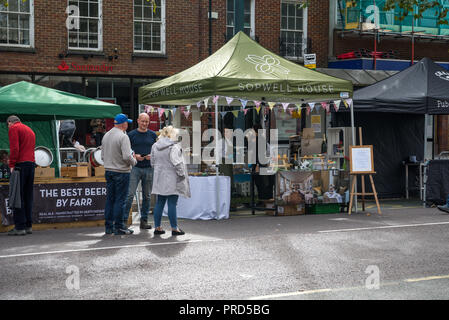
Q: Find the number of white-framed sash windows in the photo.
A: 5